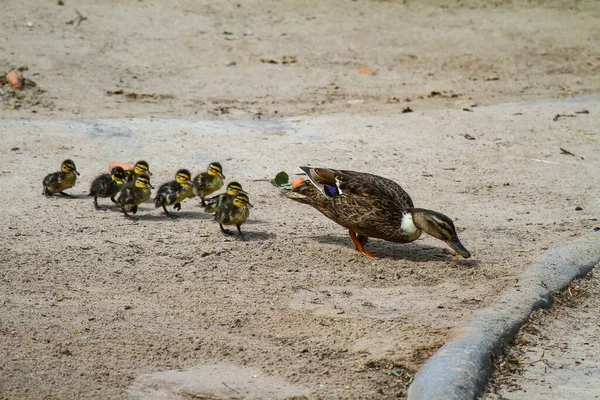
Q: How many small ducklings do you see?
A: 8